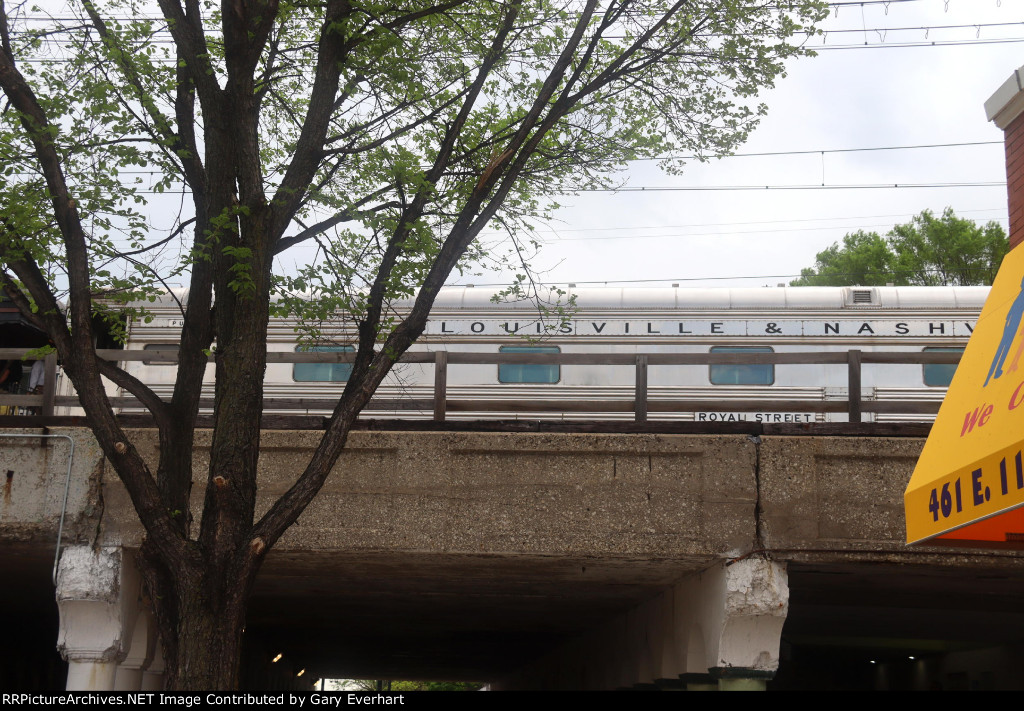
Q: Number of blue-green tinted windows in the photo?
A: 4